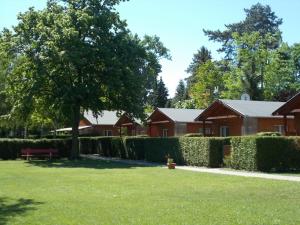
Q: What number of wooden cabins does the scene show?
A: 5